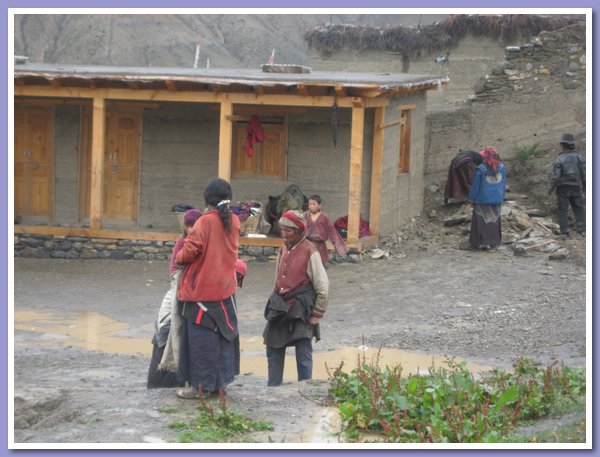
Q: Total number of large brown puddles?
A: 2